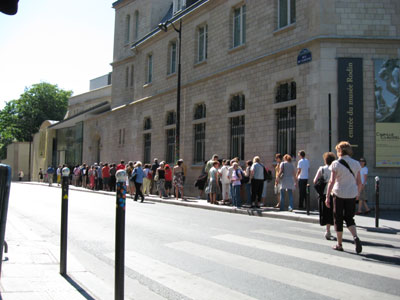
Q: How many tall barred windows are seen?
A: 5